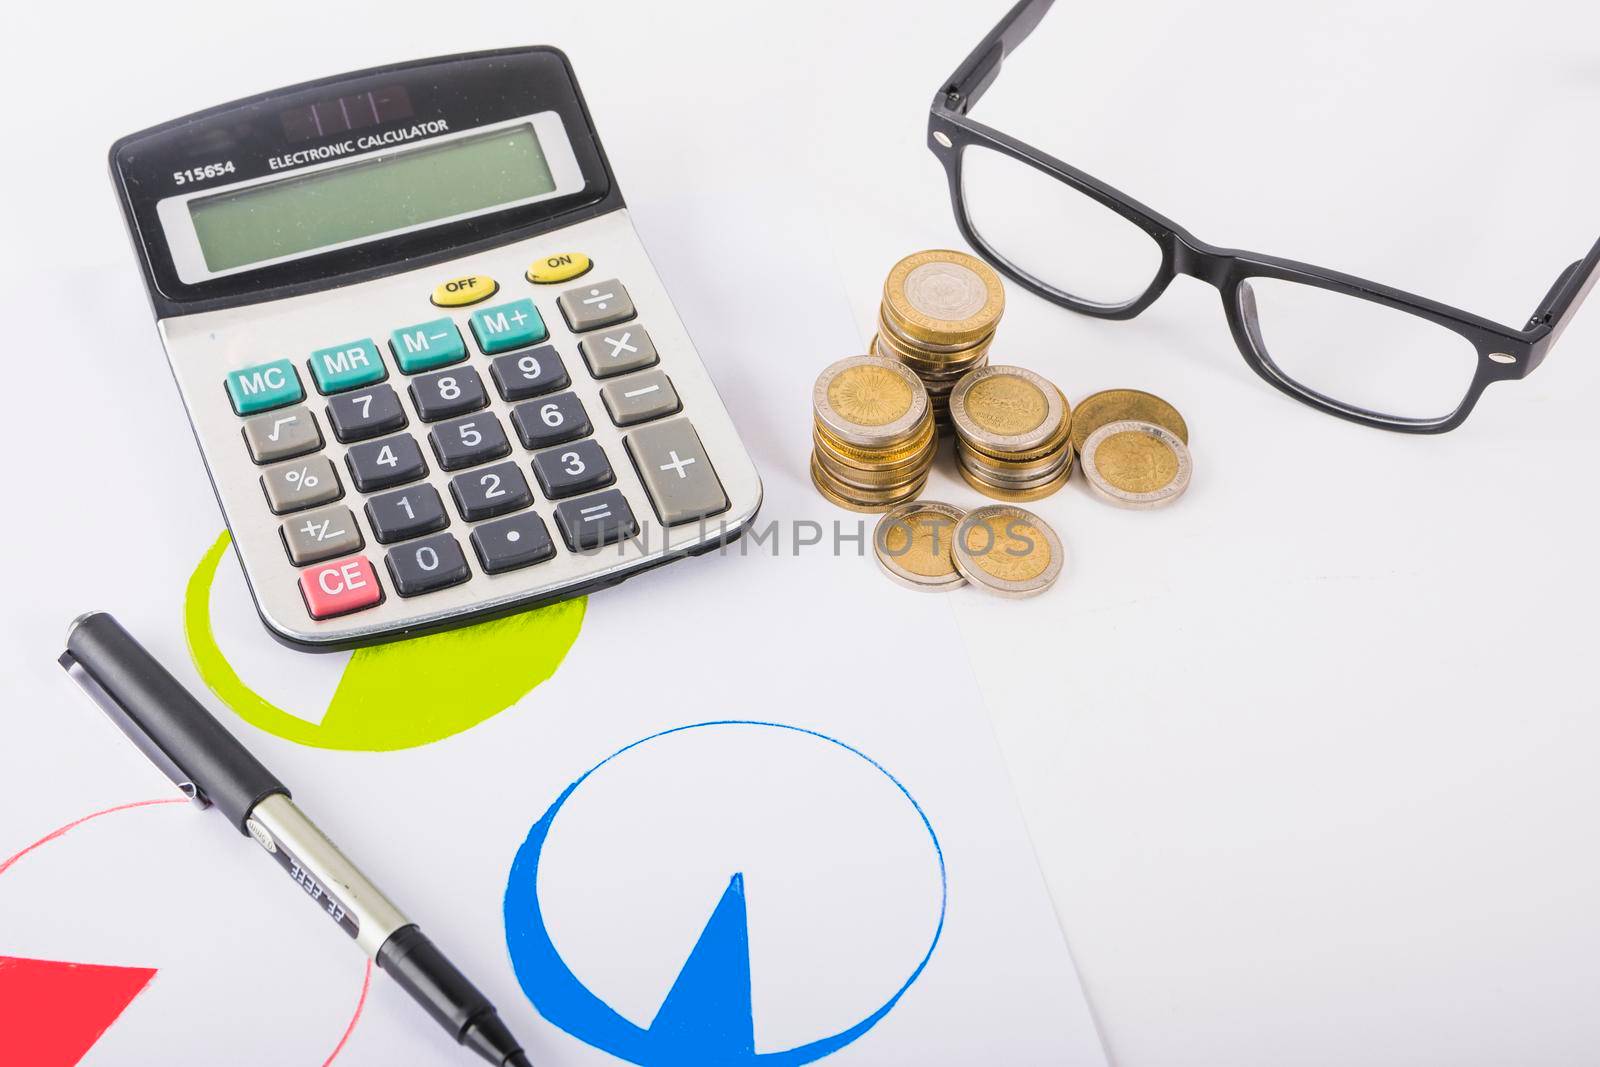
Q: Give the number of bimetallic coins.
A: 6